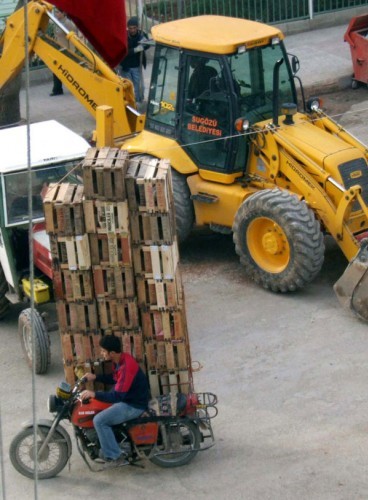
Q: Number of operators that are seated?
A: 2